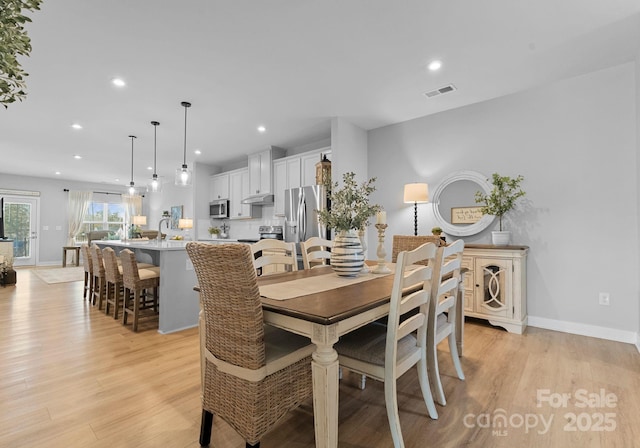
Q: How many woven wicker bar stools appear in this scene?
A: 4